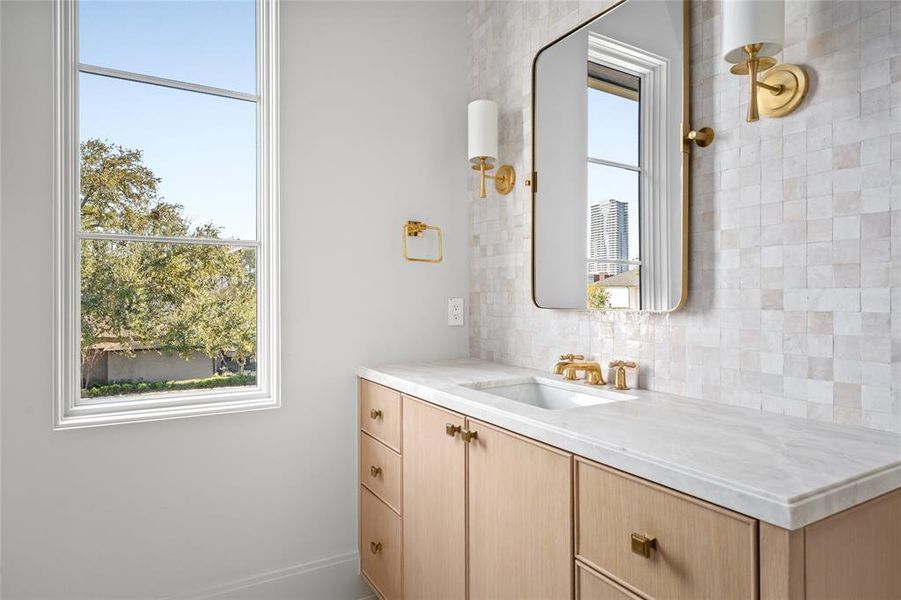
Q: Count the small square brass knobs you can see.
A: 6